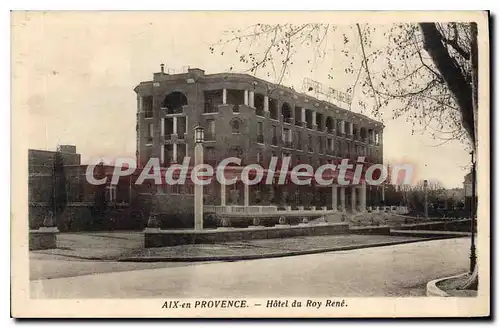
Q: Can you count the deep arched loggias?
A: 4